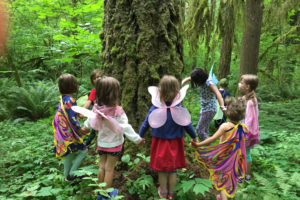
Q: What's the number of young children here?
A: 8